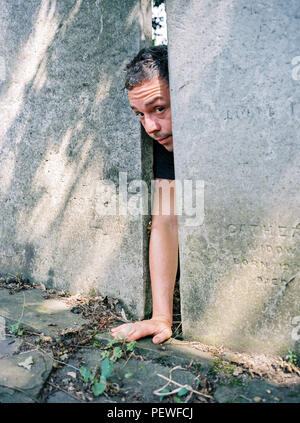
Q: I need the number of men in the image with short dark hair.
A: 1